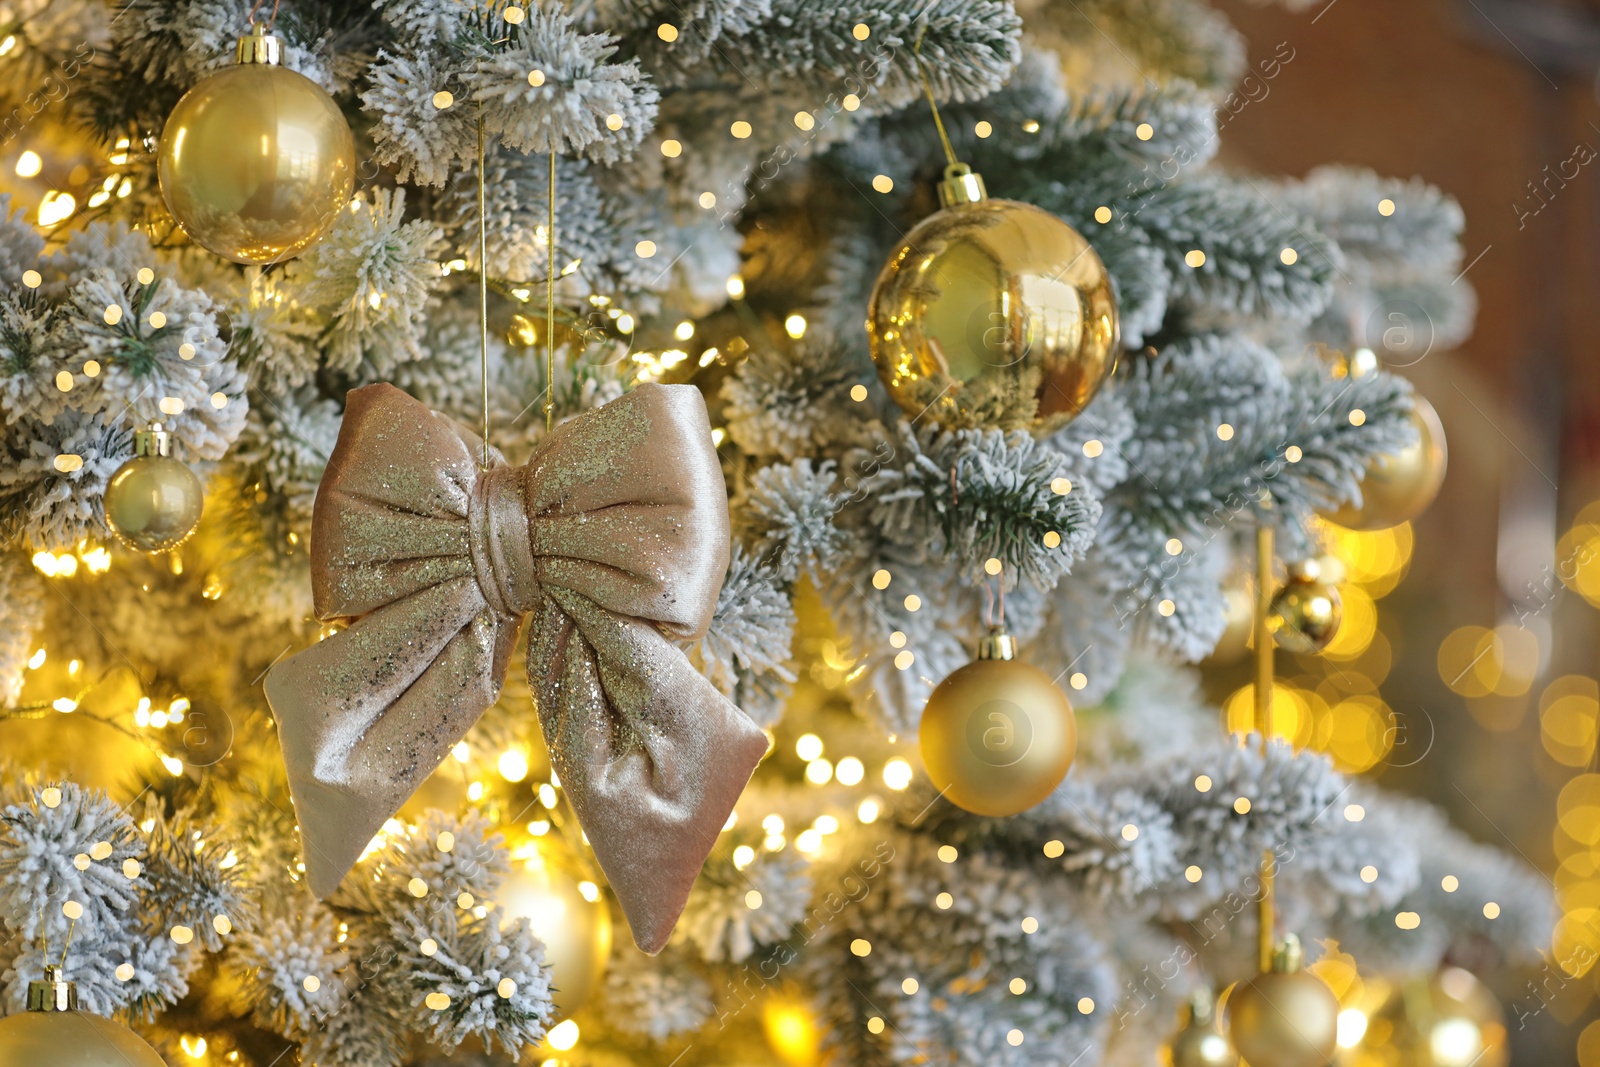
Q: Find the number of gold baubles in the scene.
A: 11